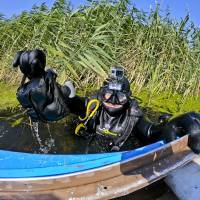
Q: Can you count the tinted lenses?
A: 2